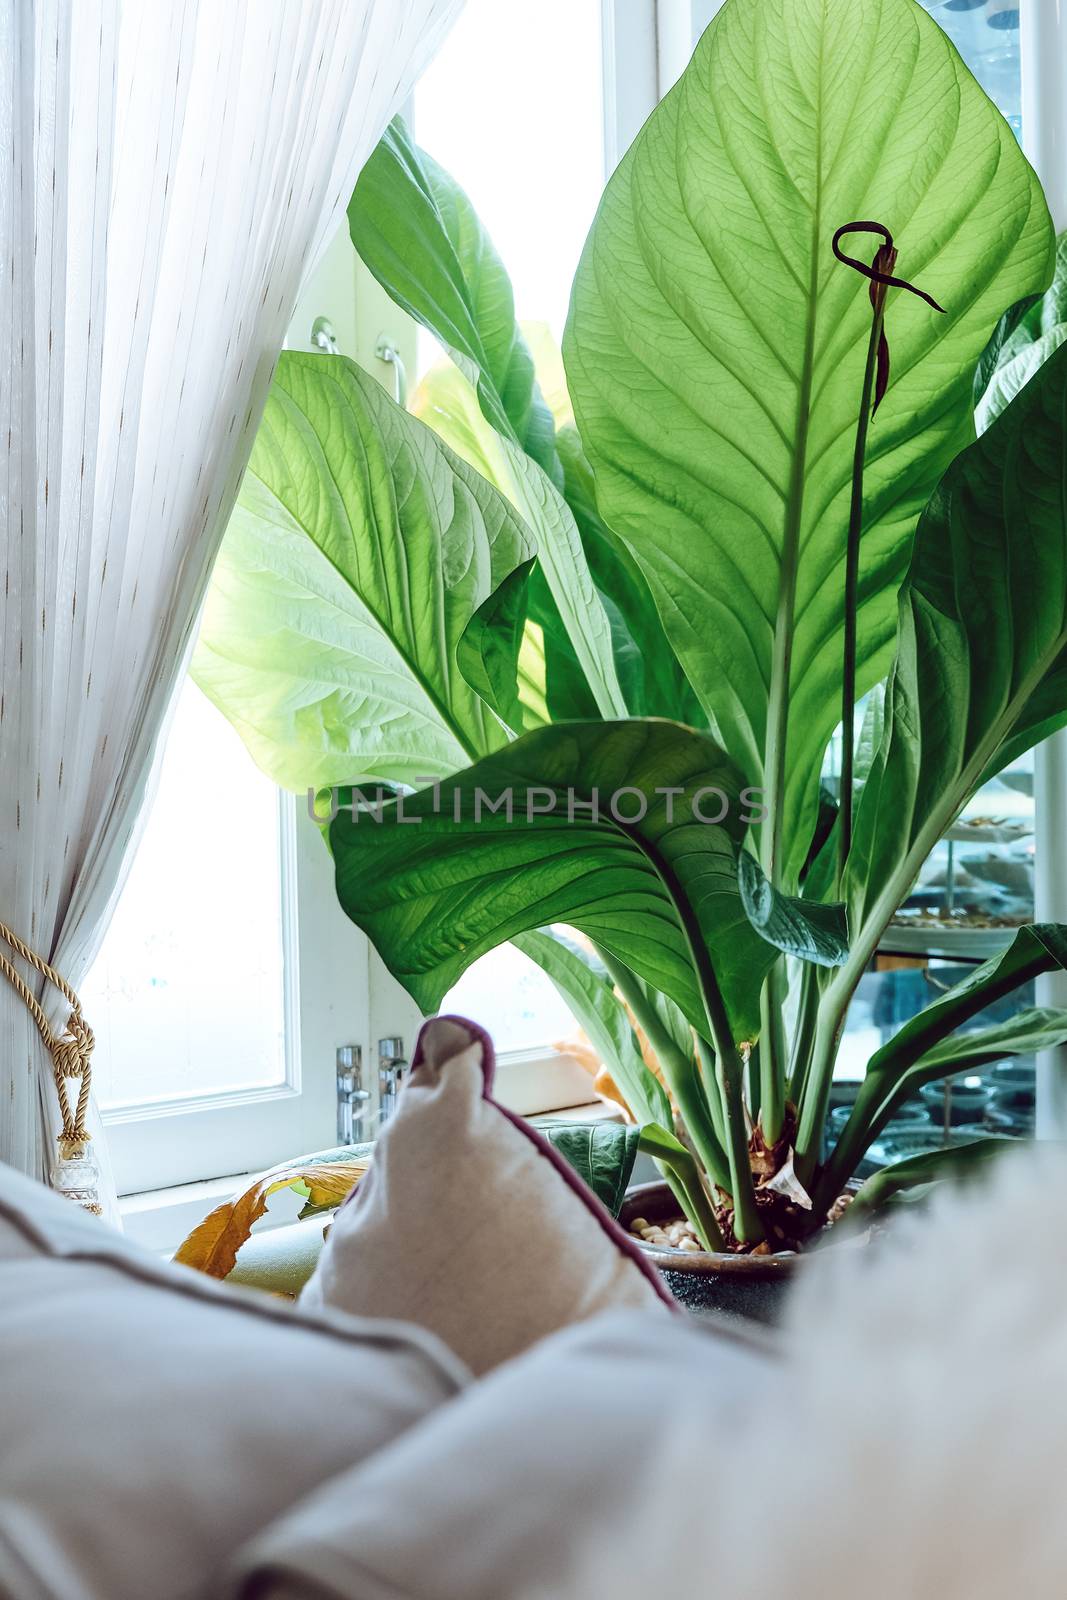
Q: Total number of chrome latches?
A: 2